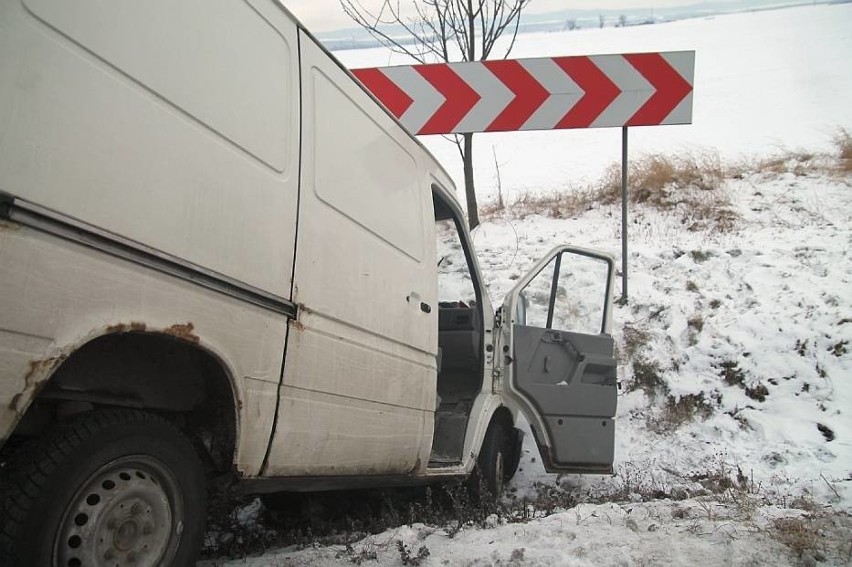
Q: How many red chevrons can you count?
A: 5